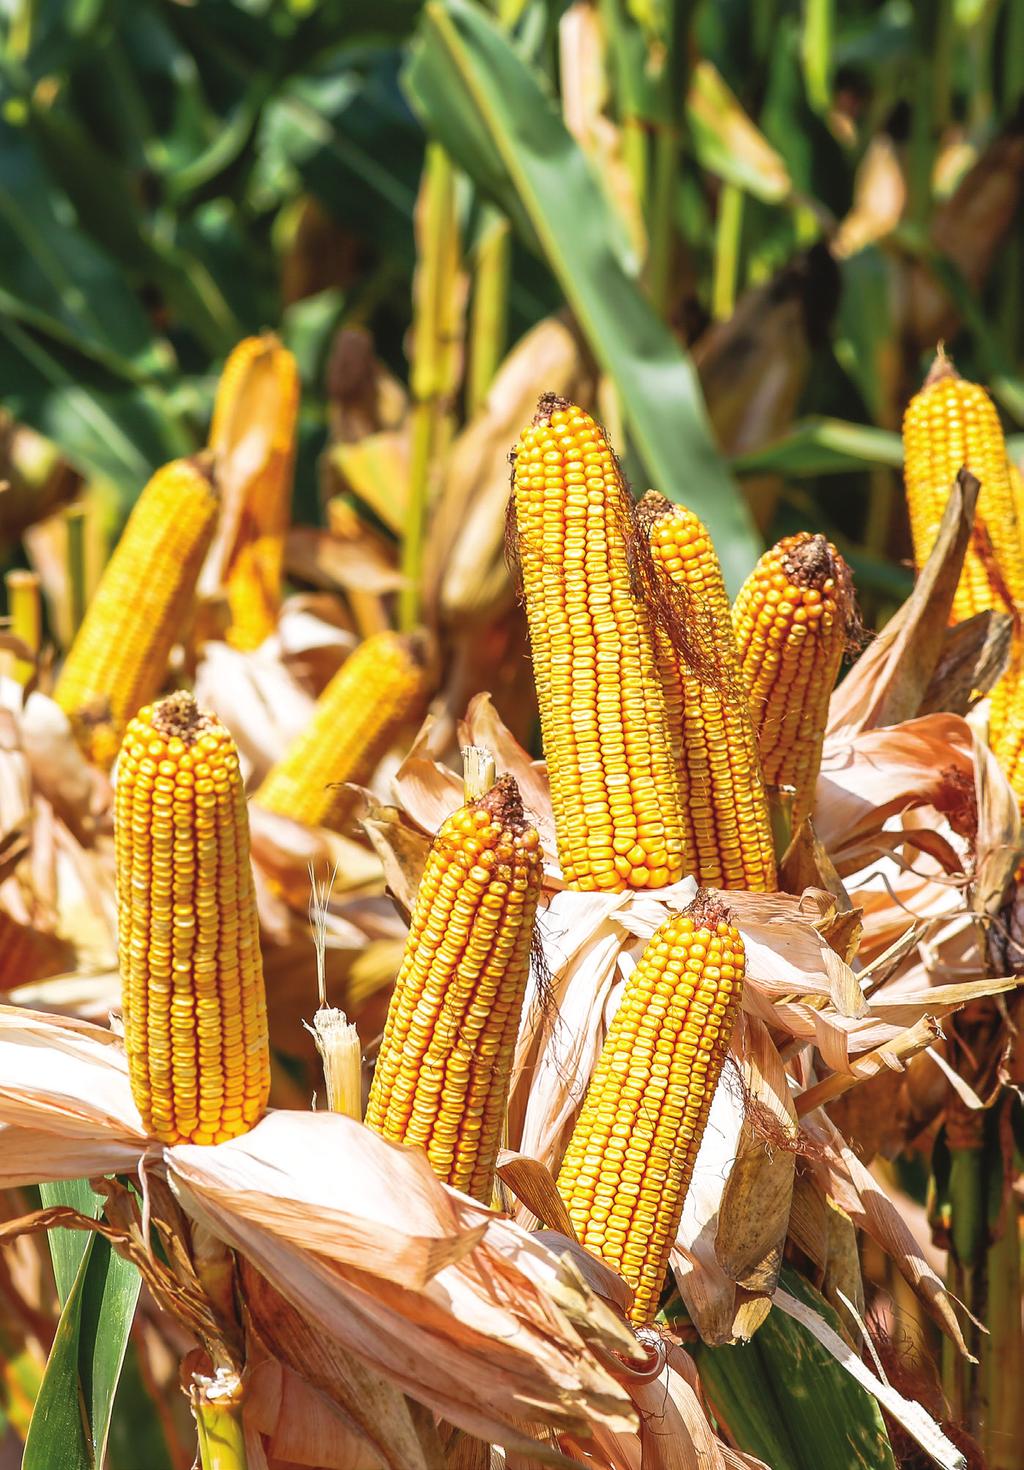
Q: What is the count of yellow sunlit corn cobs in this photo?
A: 11